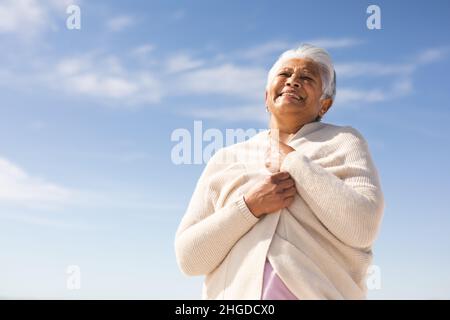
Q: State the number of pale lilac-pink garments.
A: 1